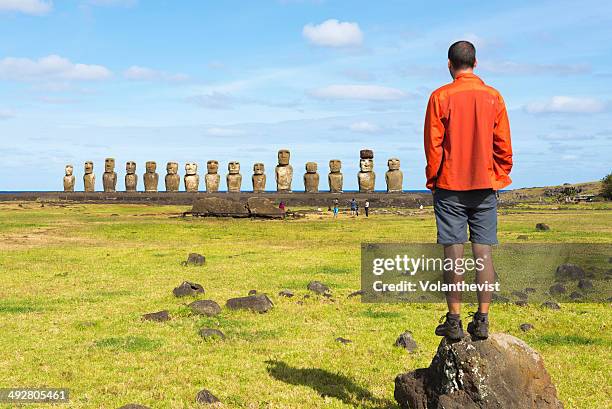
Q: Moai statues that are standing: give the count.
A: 15